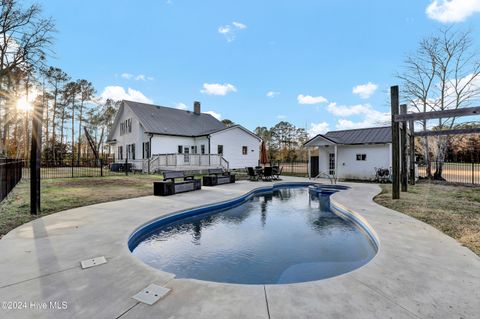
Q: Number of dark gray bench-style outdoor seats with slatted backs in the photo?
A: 2